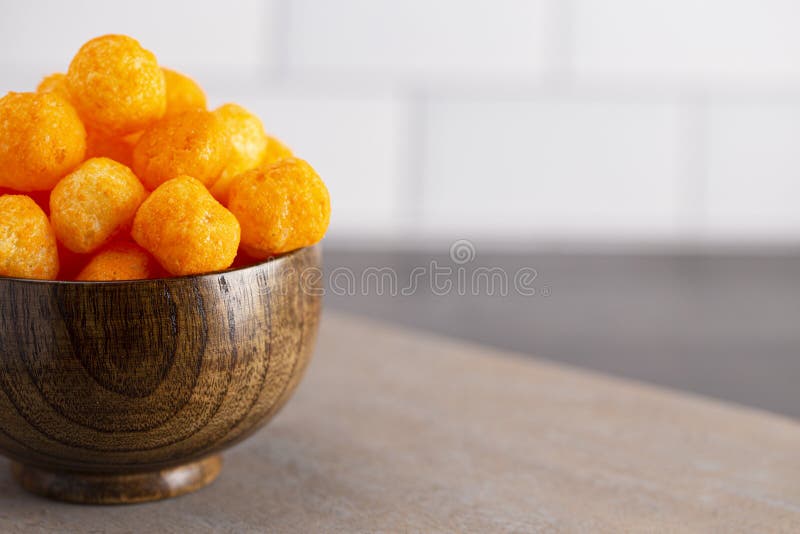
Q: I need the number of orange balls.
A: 12